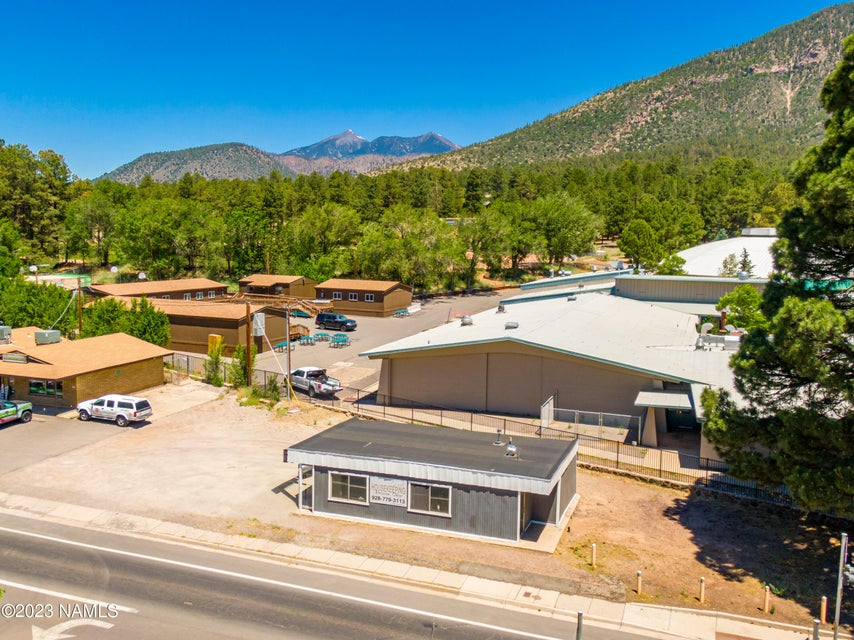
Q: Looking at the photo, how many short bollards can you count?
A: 5